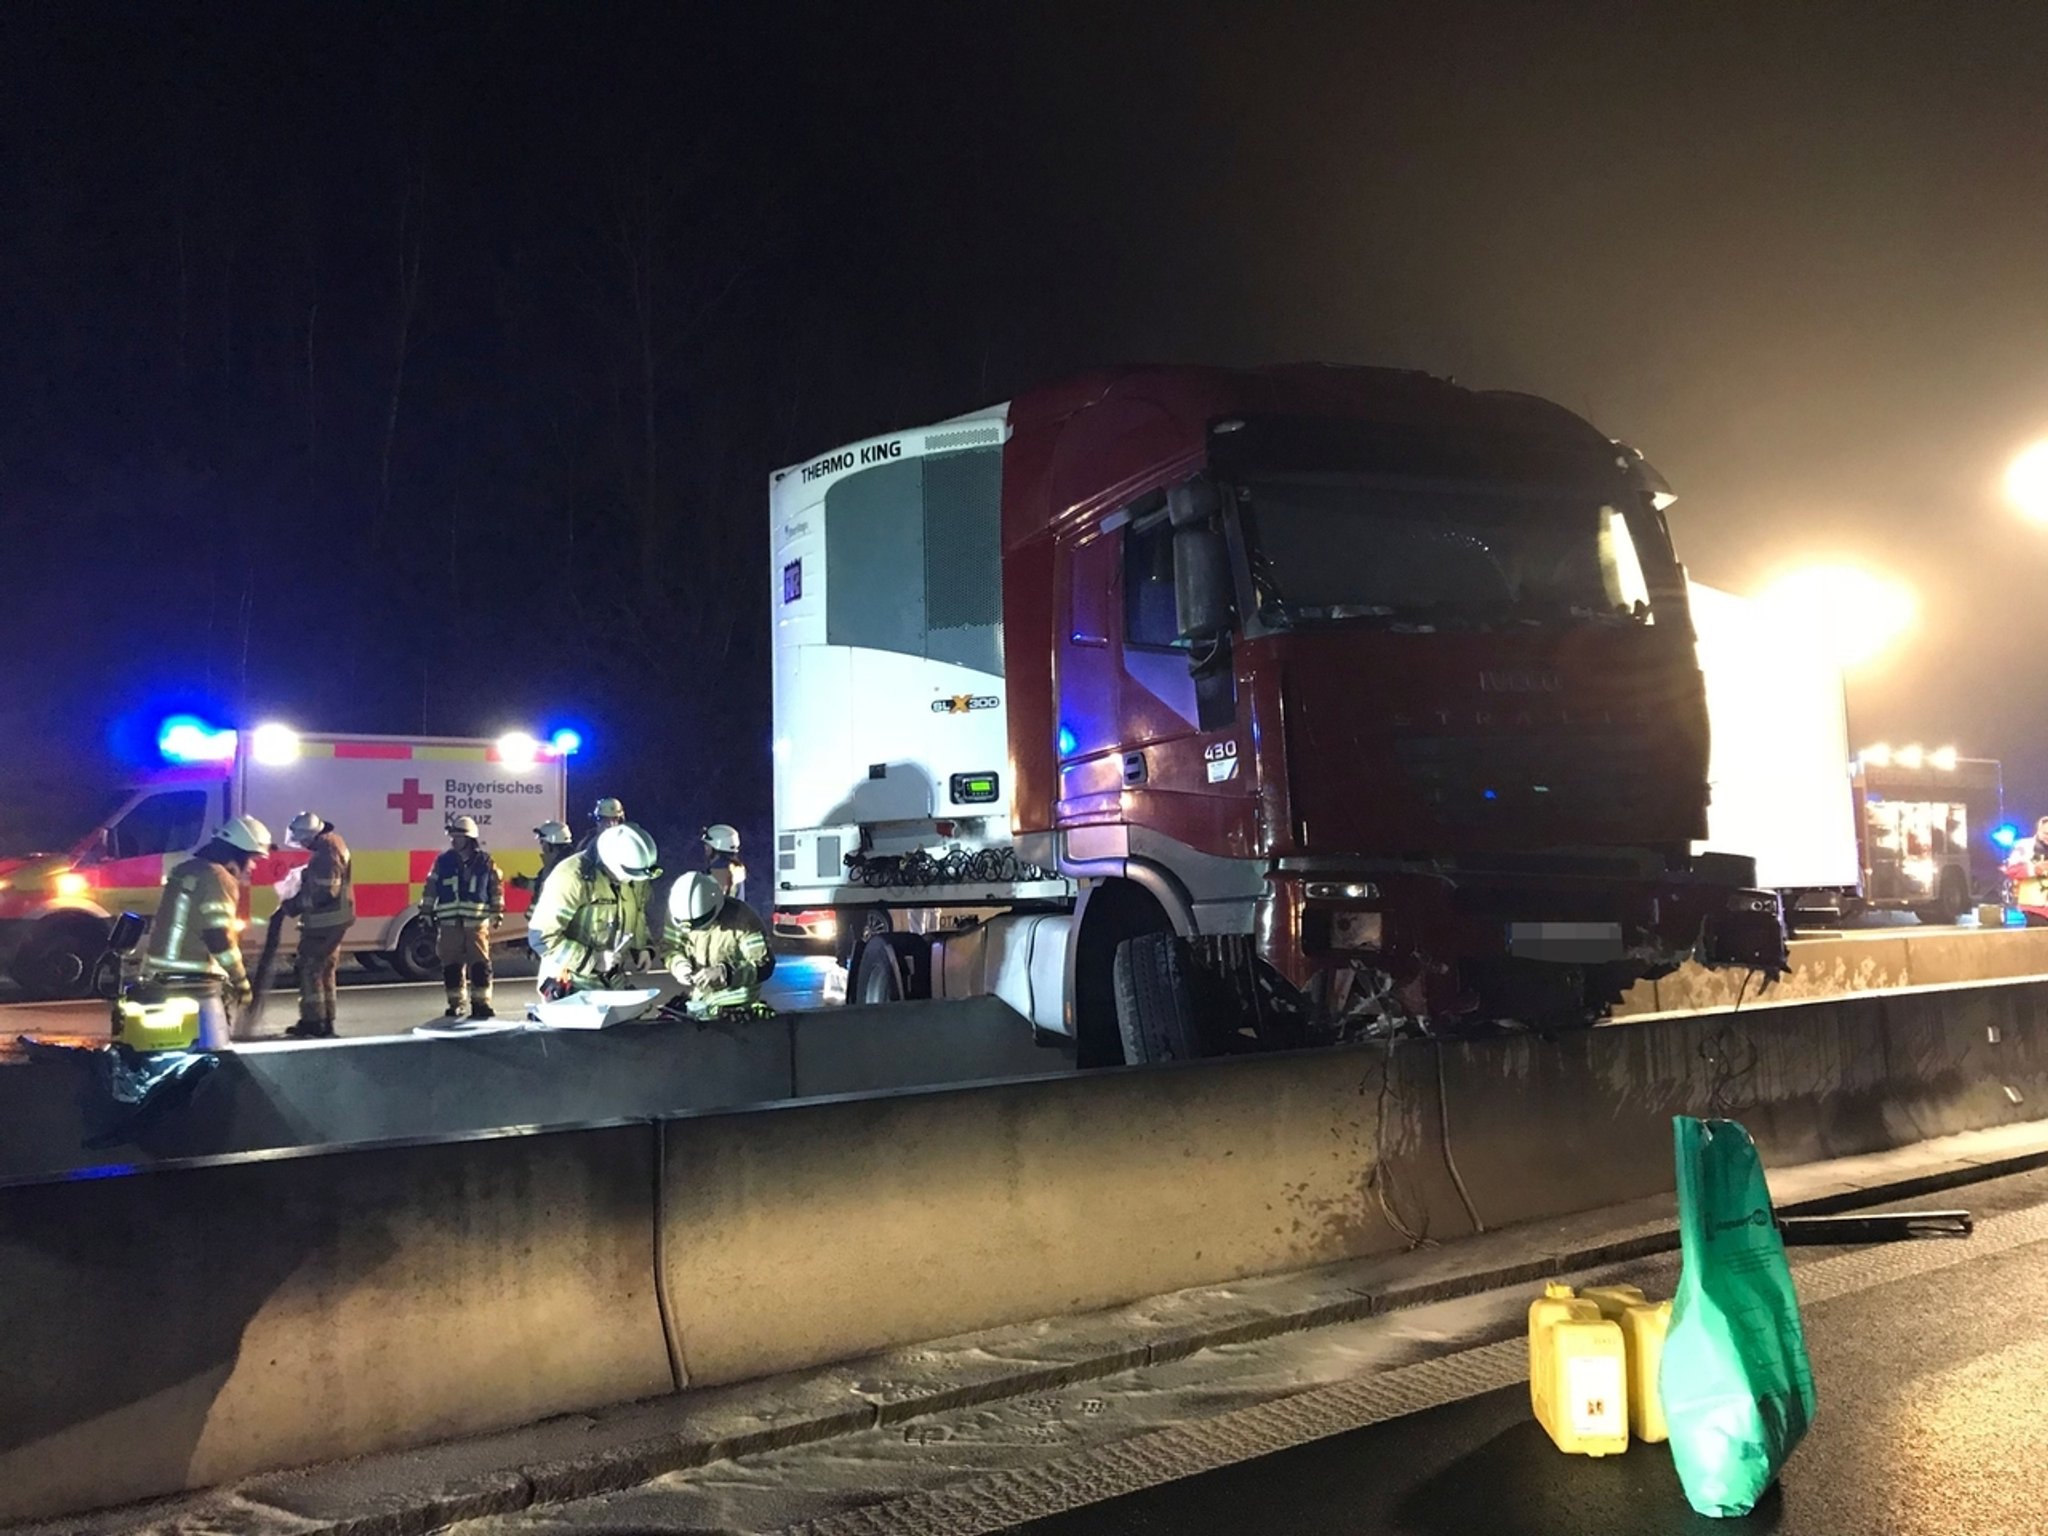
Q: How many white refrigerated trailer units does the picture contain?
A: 1